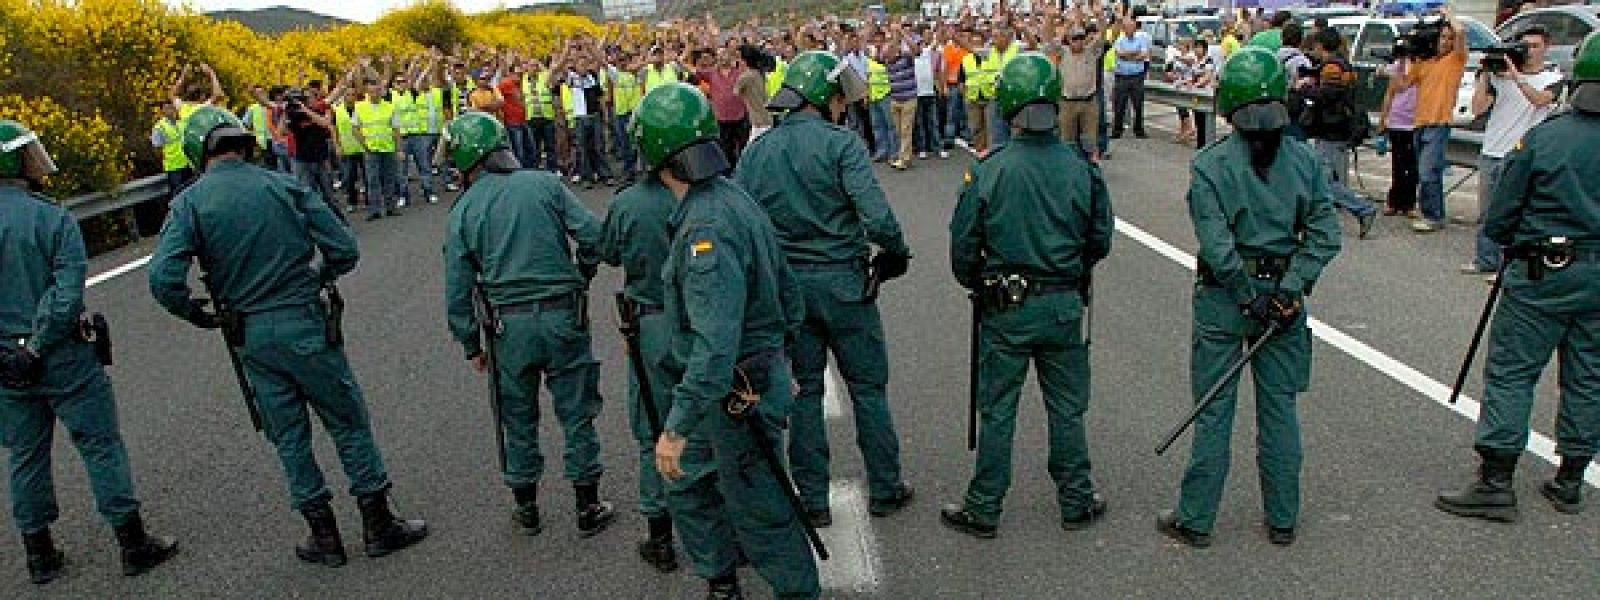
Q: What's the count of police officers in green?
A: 9